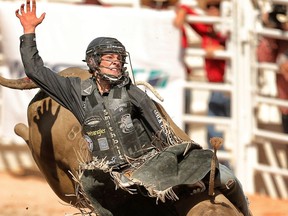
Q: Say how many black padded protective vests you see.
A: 1